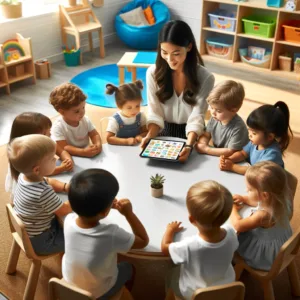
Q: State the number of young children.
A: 9